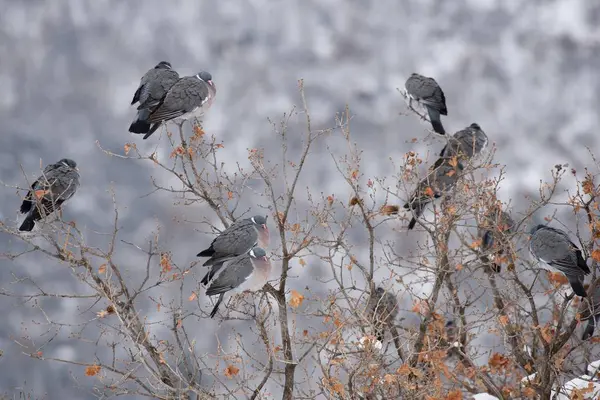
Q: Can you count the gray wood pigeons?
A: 12